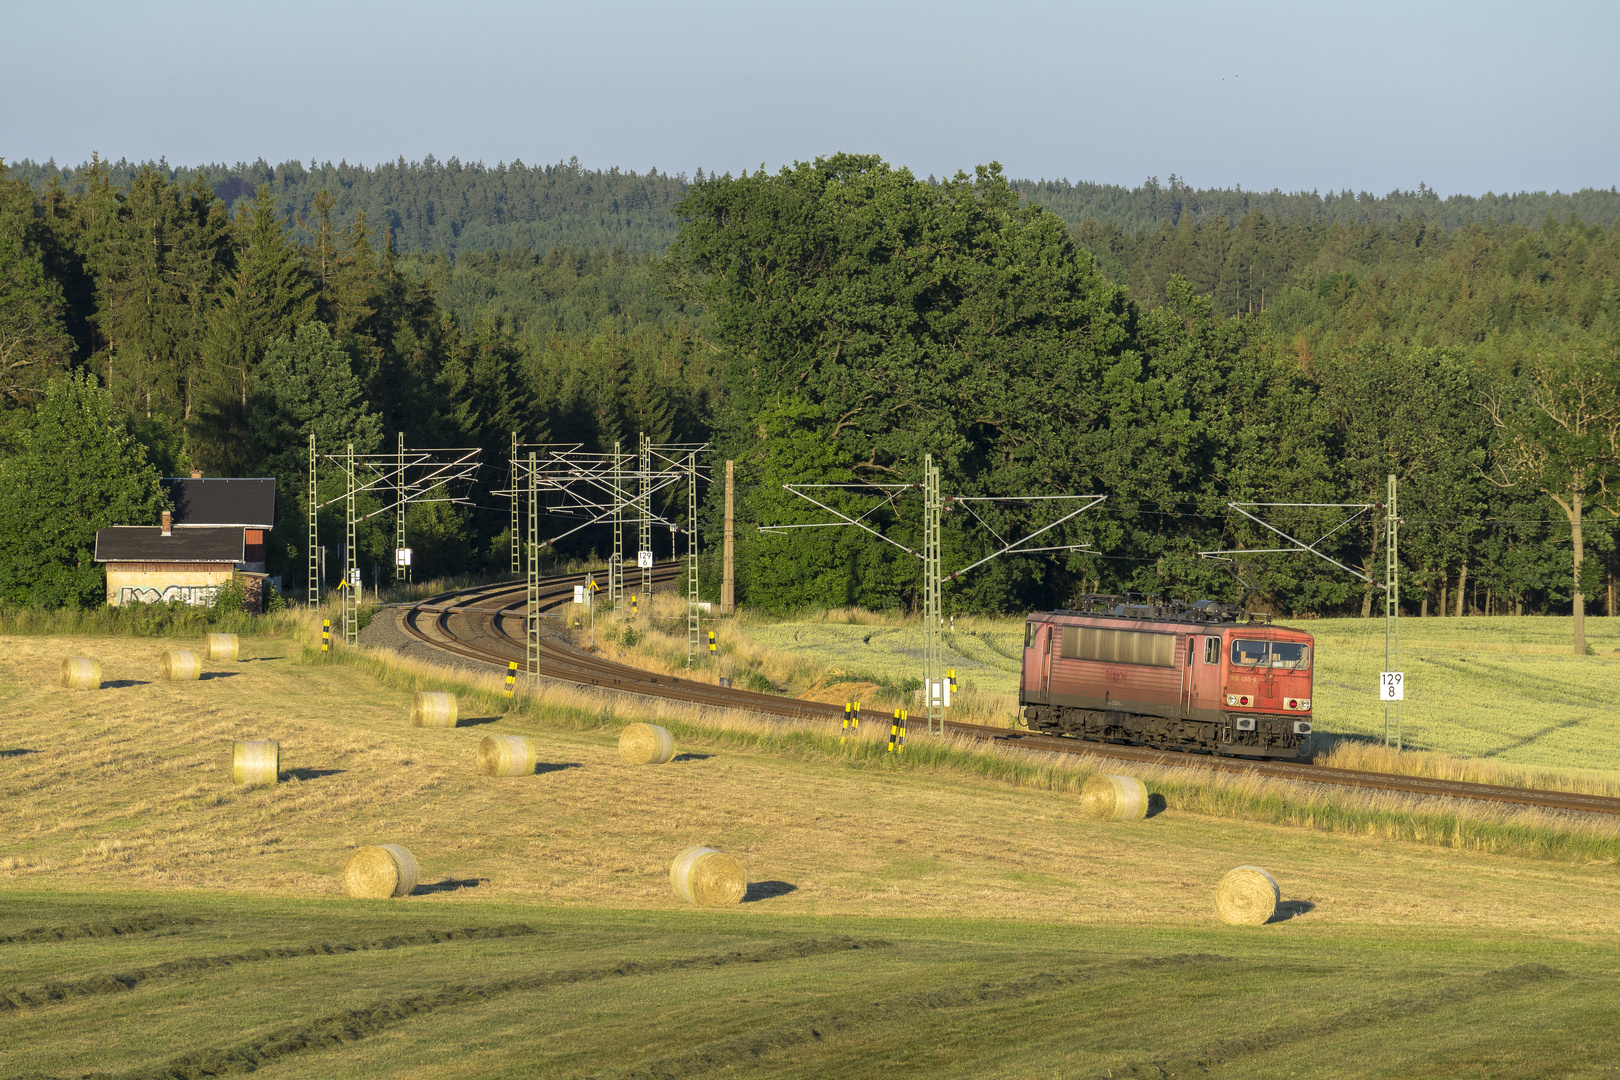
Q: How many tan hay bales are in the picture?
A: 11